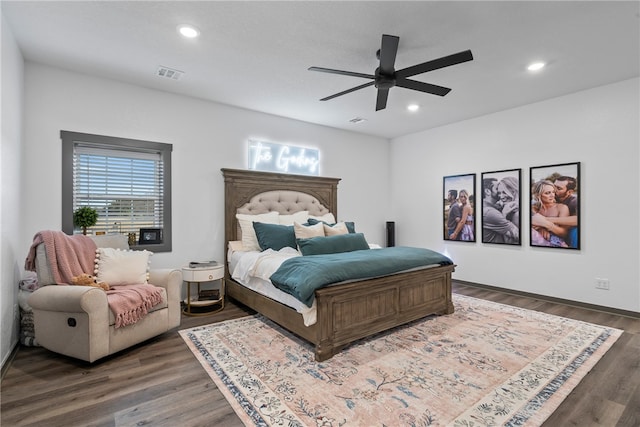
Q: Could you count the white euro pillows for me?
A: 3